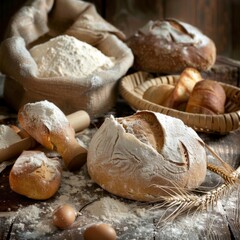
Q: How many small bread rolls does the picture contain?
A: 5